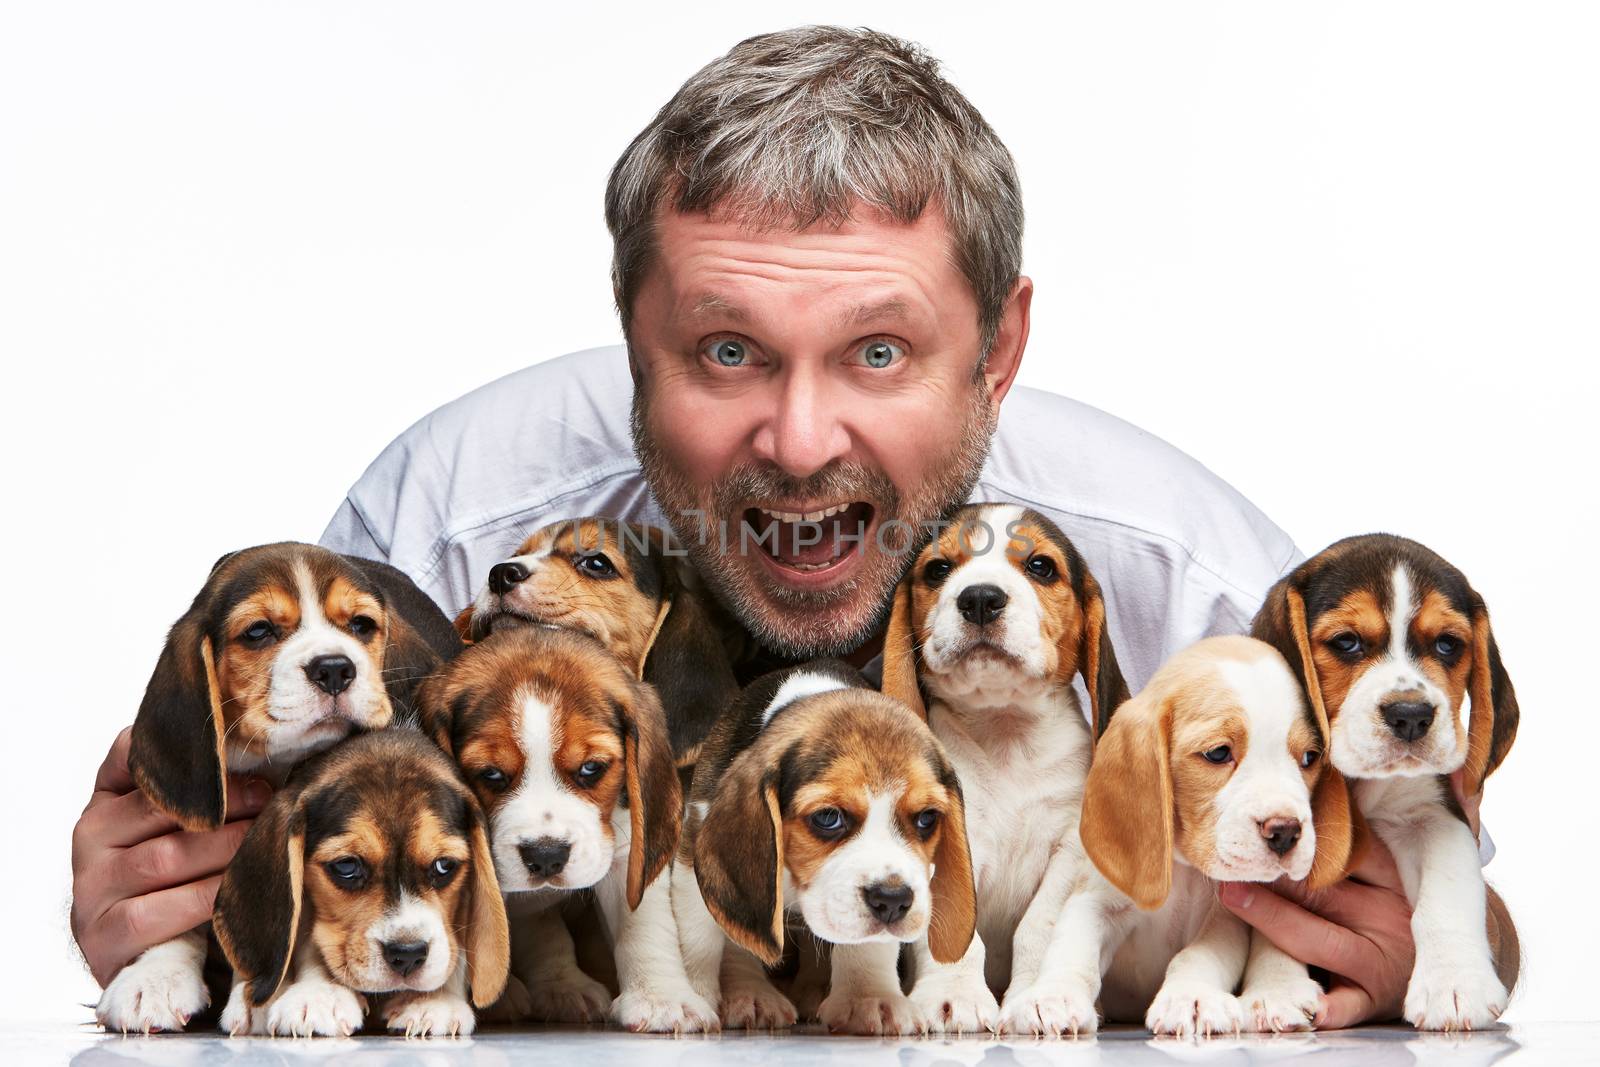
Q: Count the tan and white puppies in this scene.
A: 1